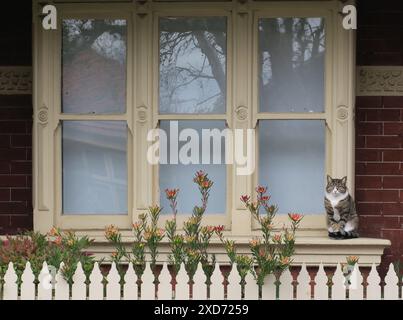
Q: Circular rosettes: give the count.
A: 4